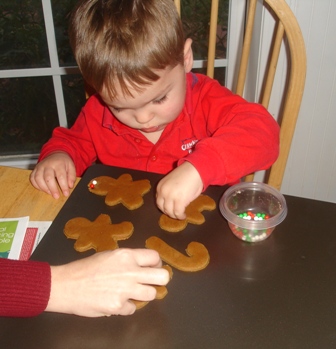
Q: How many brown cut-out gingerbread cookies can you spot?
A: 5